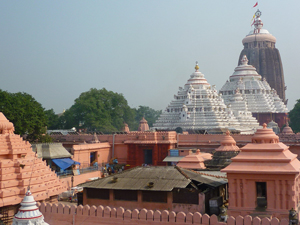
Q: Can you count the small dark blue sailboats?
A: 0